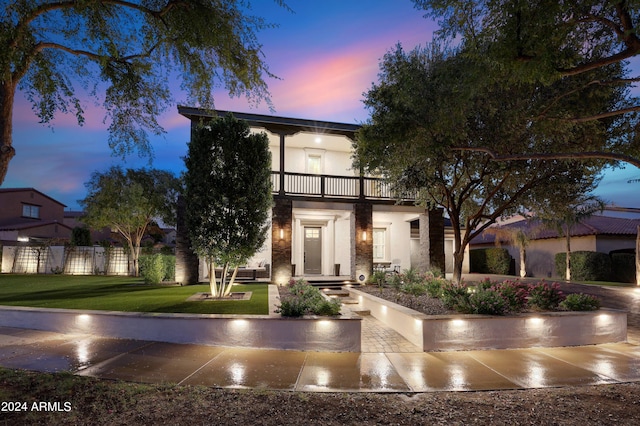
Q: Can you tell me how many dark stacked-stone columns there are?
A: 4